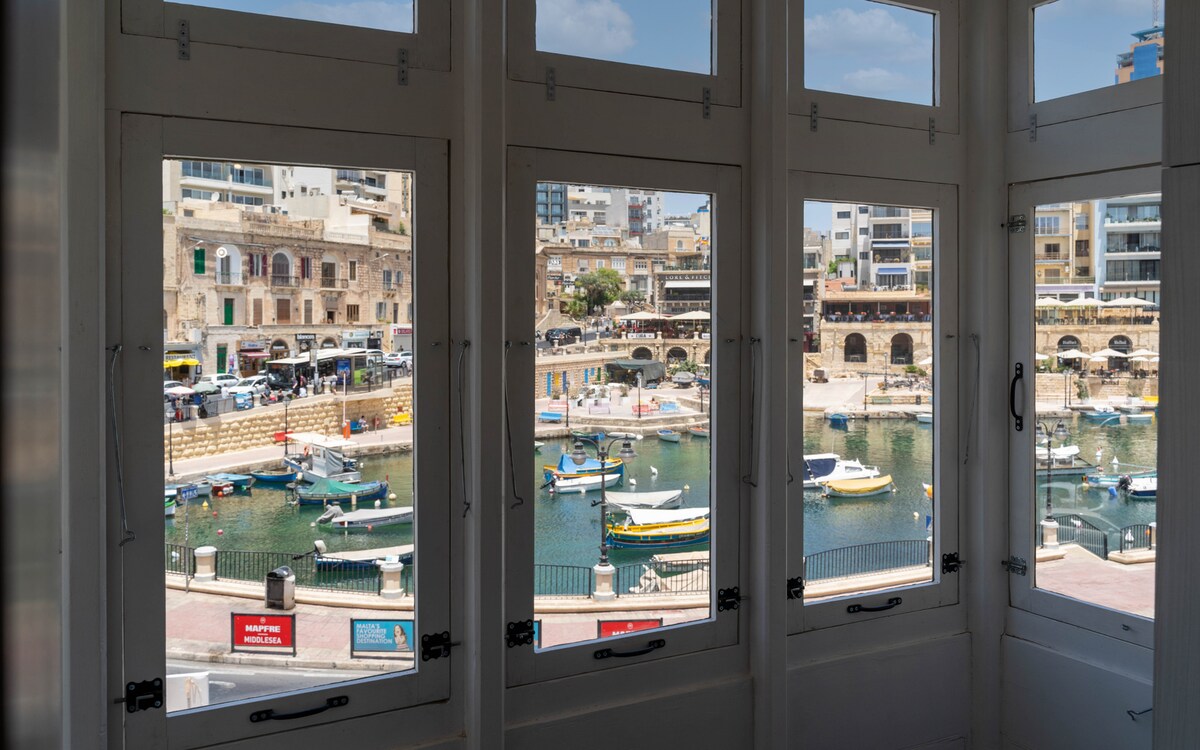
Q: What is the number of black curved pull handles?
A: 4